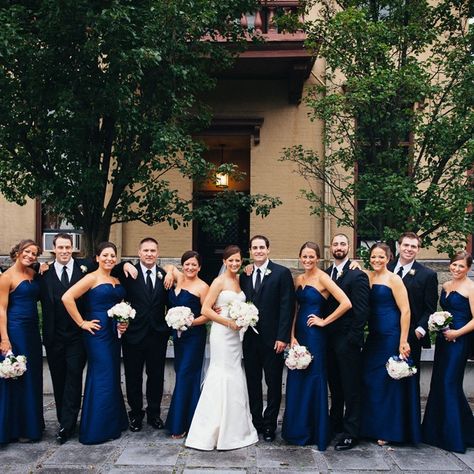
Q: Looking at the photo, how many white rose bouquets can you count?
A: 7